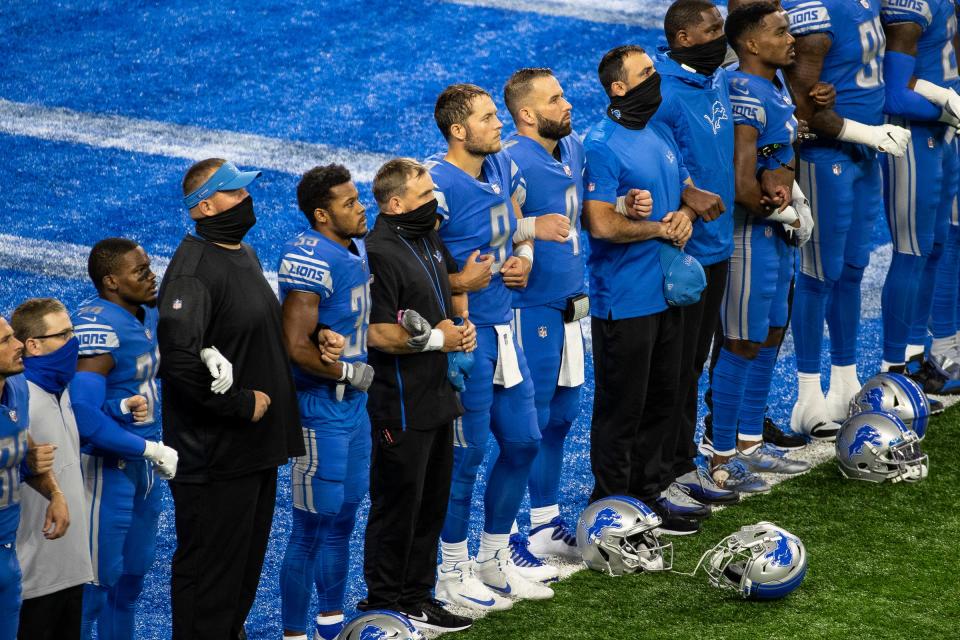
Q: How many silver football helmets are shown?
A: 5